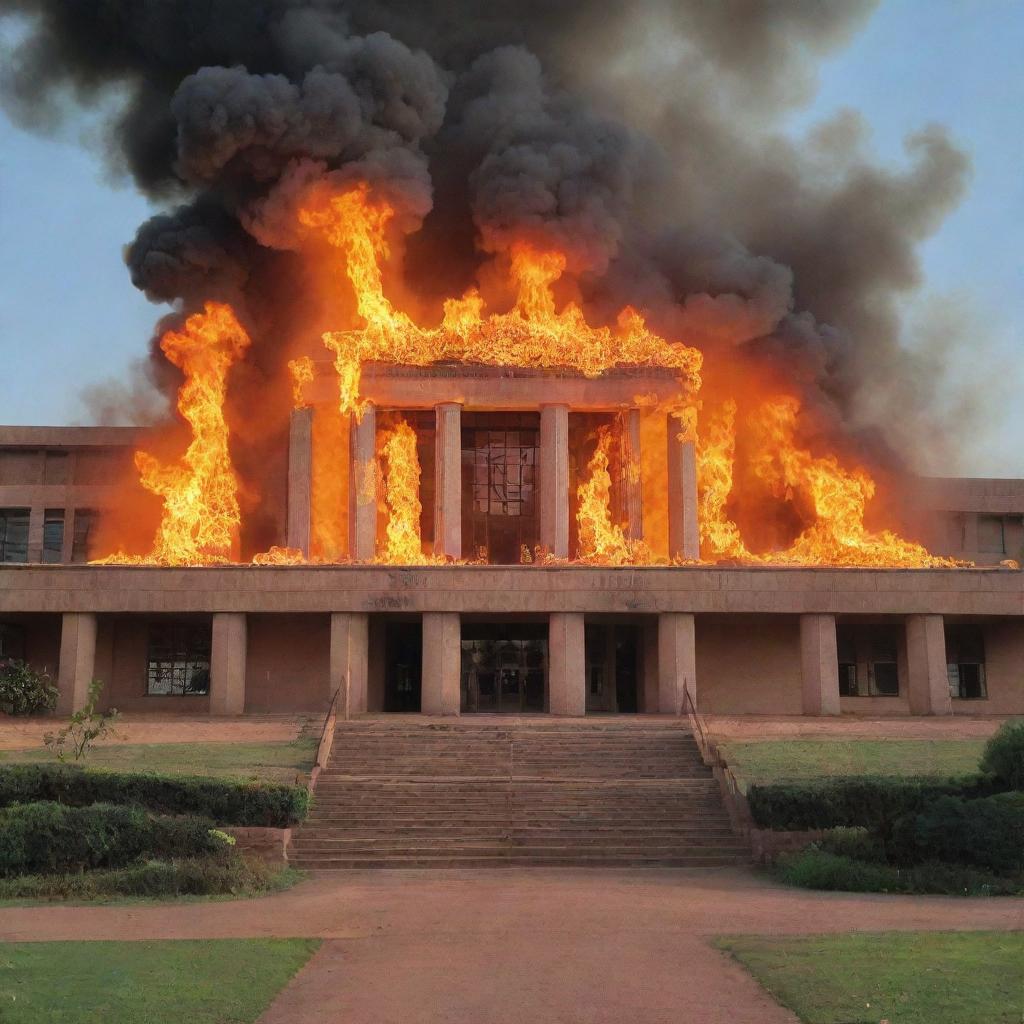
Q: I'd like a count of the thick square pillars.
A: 8